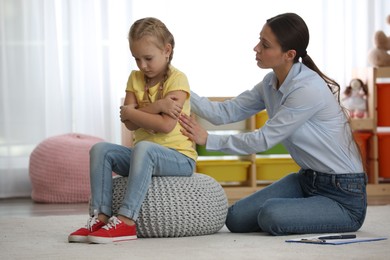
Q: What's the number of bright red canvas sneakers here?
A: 2